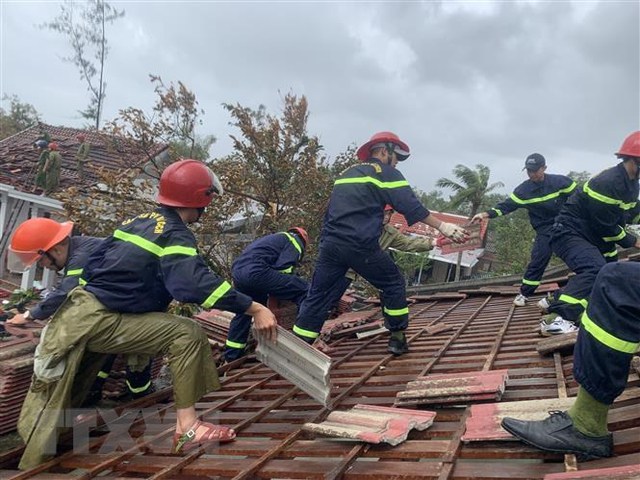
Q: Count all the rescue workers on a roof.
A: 11